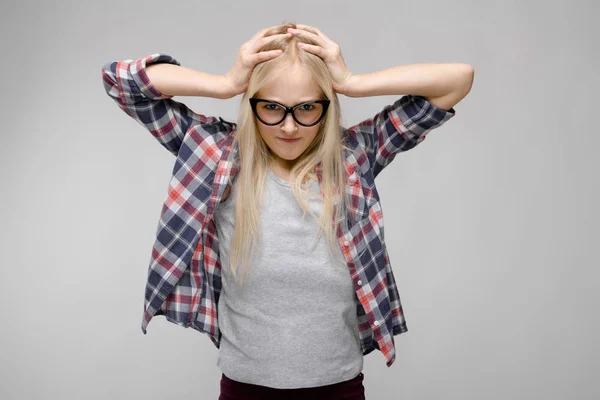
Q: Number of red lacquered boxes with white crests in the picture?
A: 0